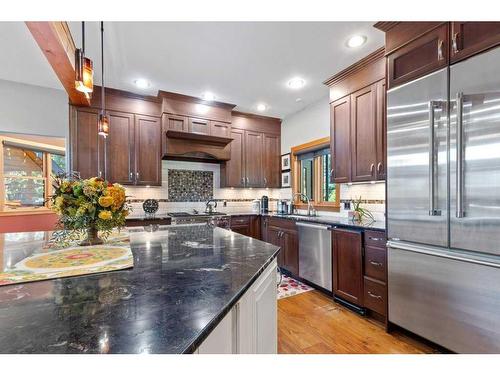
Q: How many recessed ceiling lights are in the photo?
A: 5